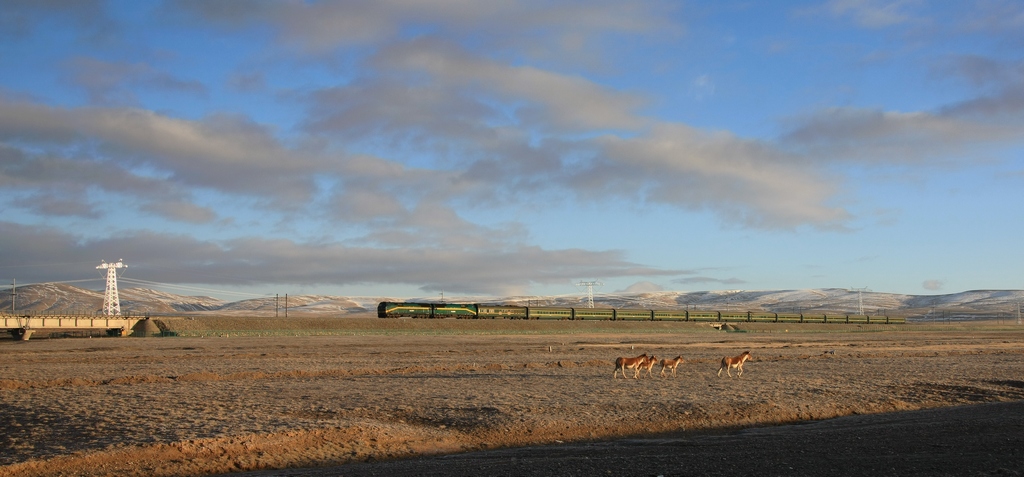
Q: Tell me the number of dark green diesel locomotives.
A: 2